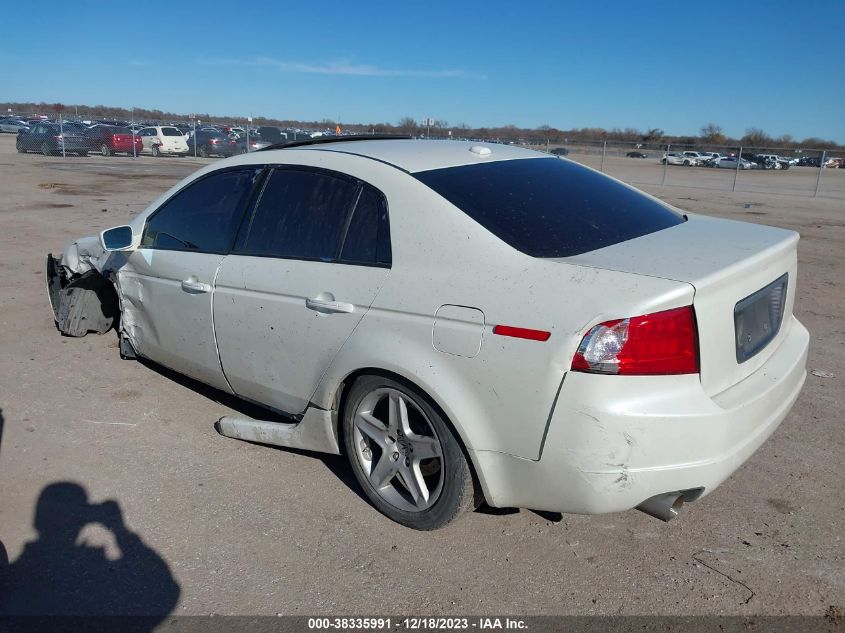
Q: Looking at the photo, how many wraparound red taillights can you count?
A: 1